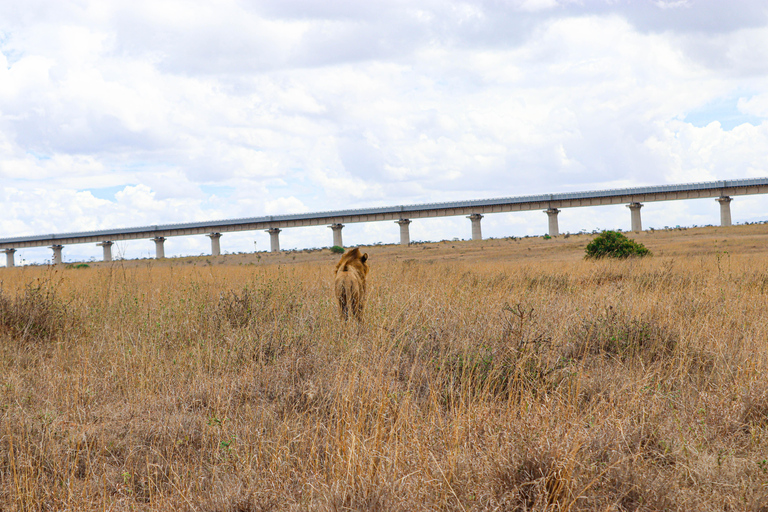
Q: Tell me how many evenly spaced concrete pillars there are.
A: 12